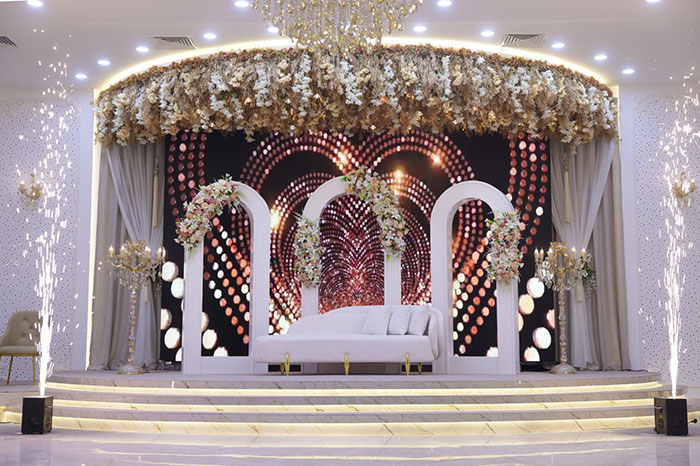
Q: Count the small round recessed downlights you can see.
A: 14